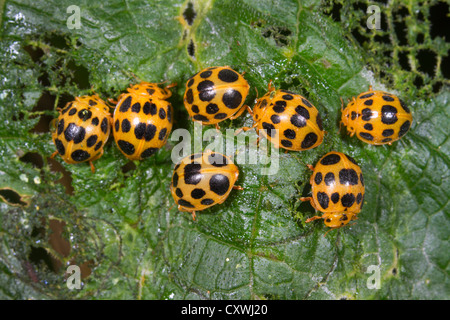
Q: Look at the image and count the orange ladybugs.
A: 7